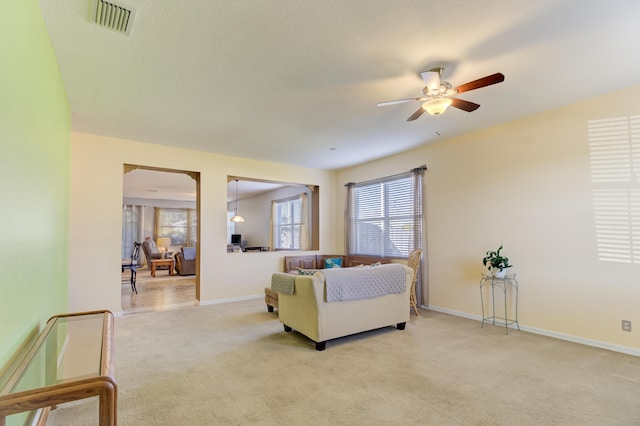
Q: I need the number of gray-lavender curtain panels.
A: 2